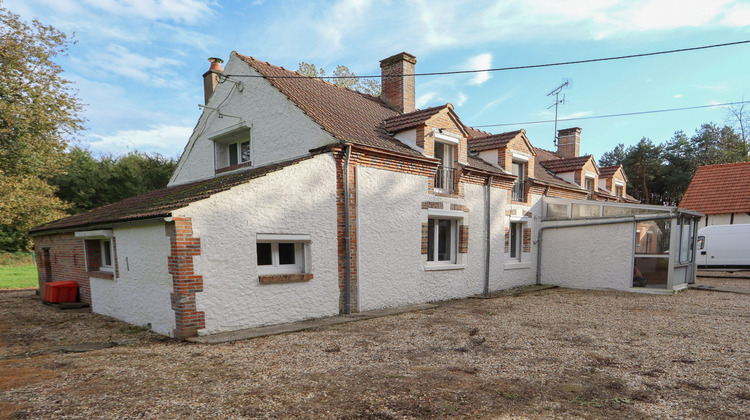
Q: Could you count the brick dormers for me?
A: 4